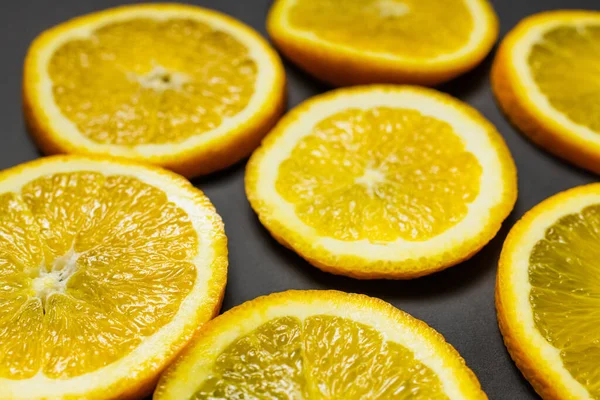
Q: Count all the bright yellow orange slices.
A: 7